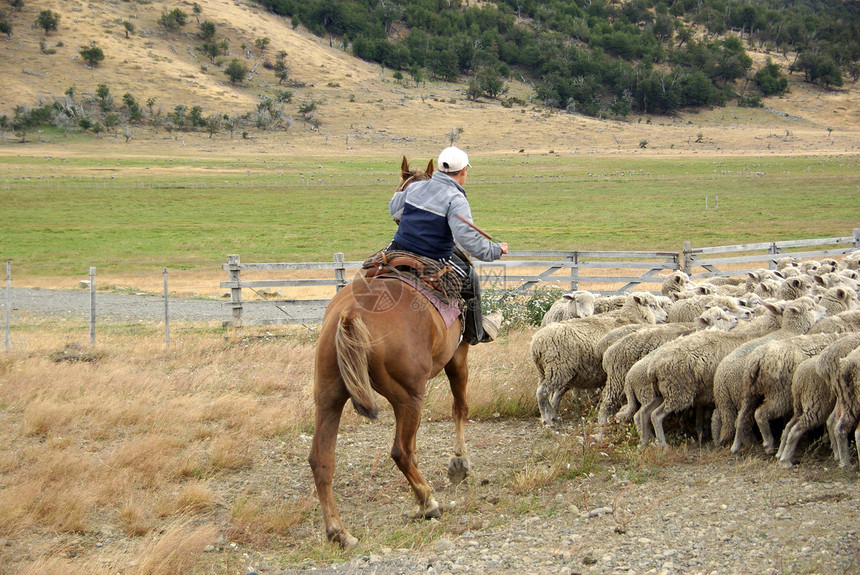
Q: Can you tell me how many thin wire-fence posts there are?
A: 3